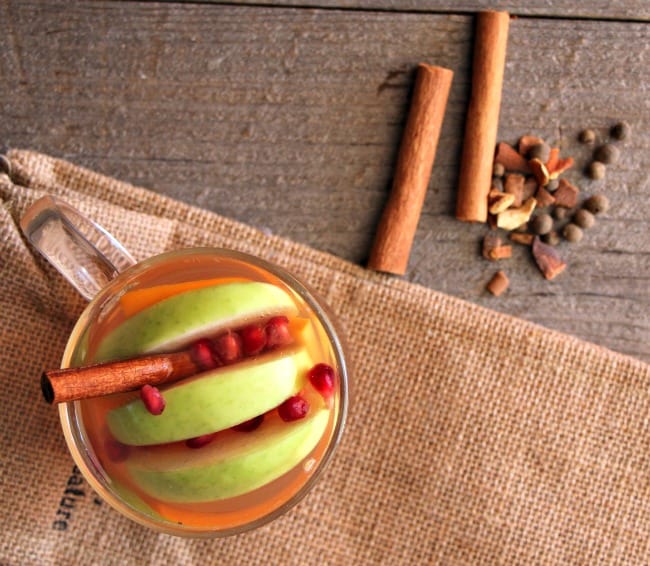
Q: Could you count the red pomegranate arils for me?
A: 10